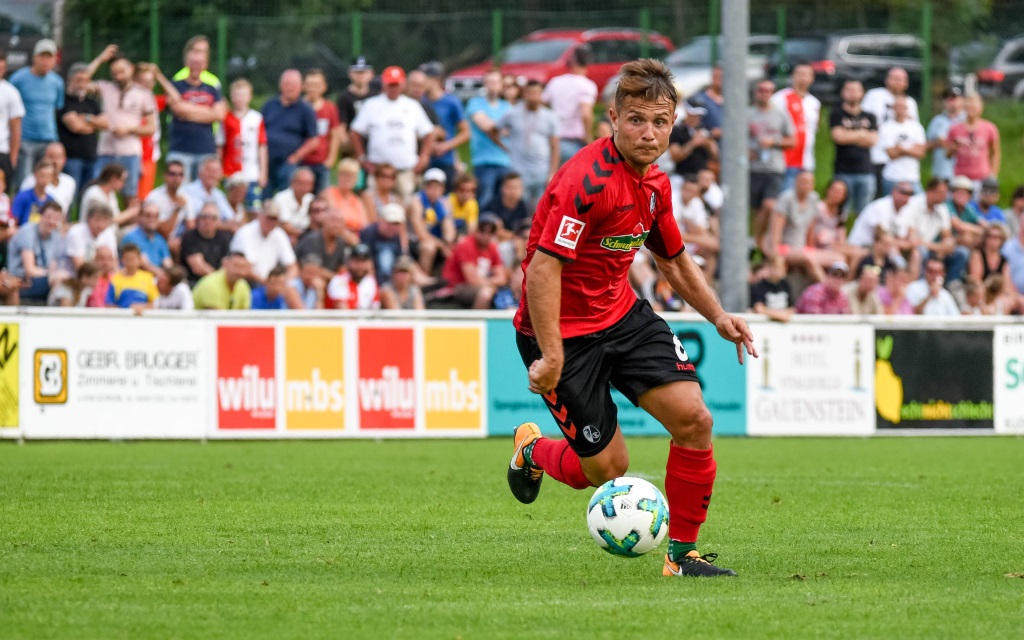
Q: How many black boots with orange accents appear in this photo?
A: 2